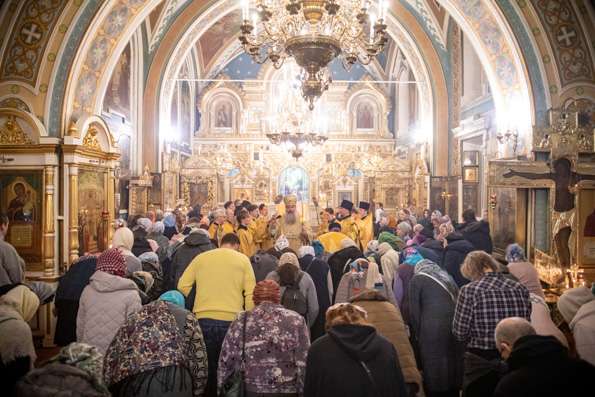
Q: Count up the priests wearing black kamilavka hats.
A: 2